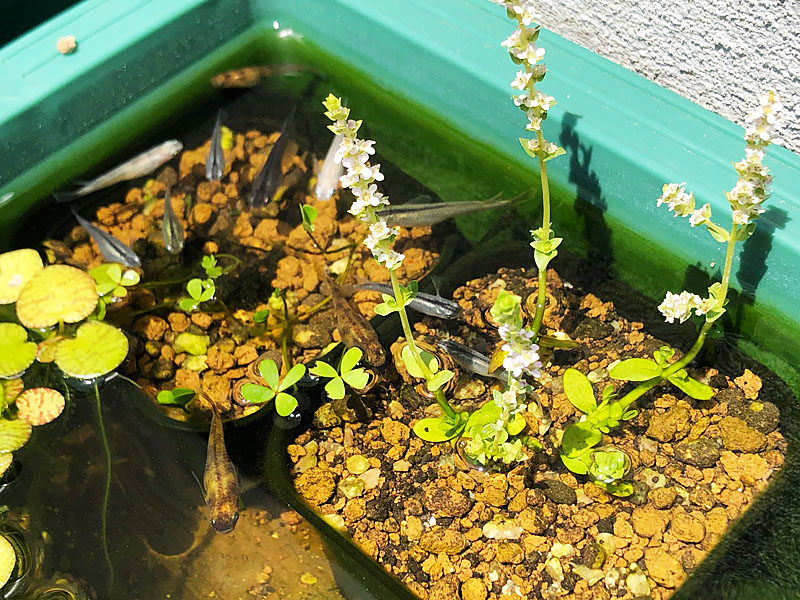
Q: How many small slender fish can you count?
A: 12